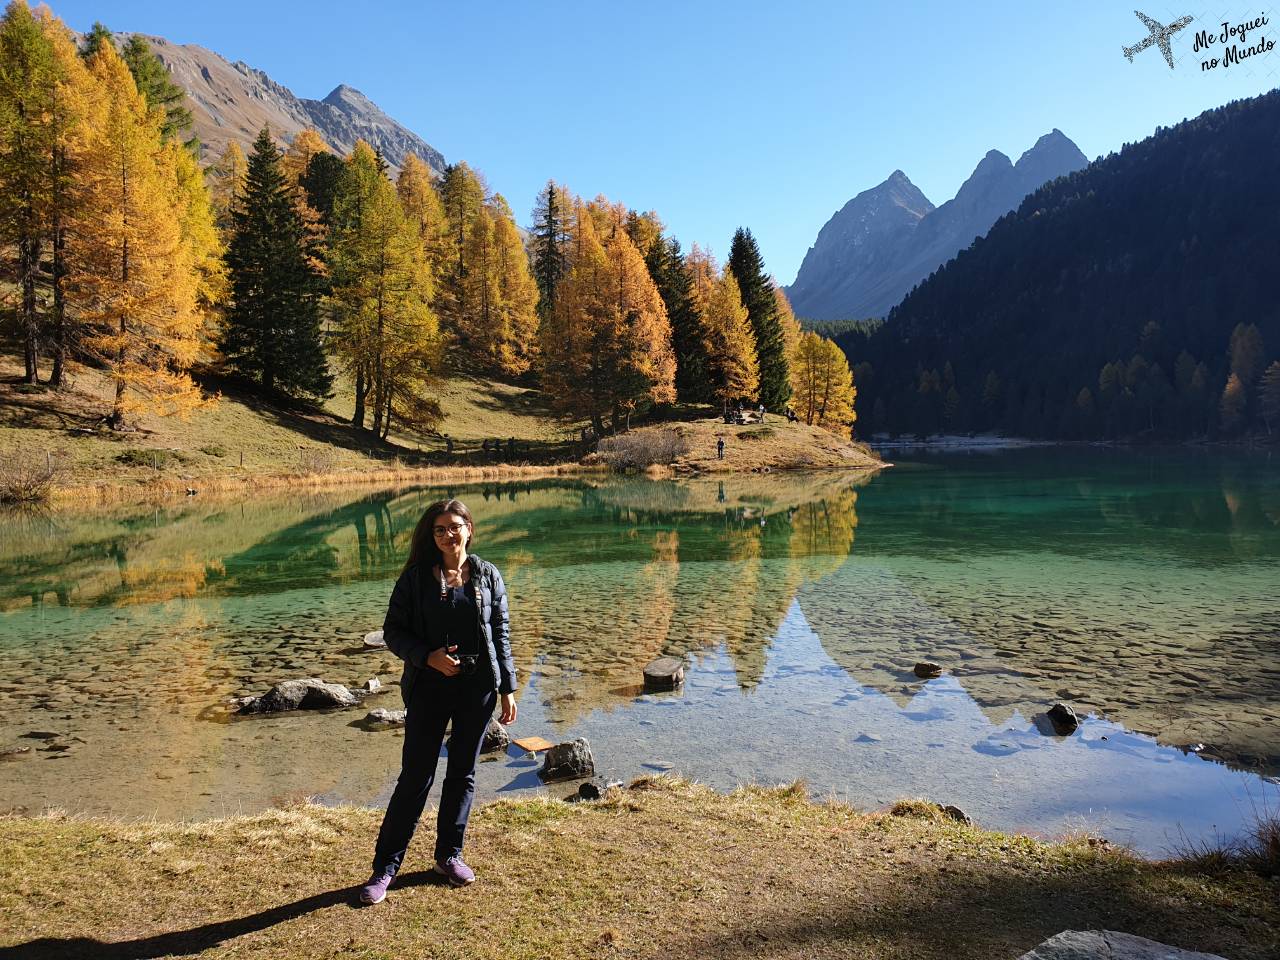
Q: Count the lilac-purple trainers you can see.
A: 2